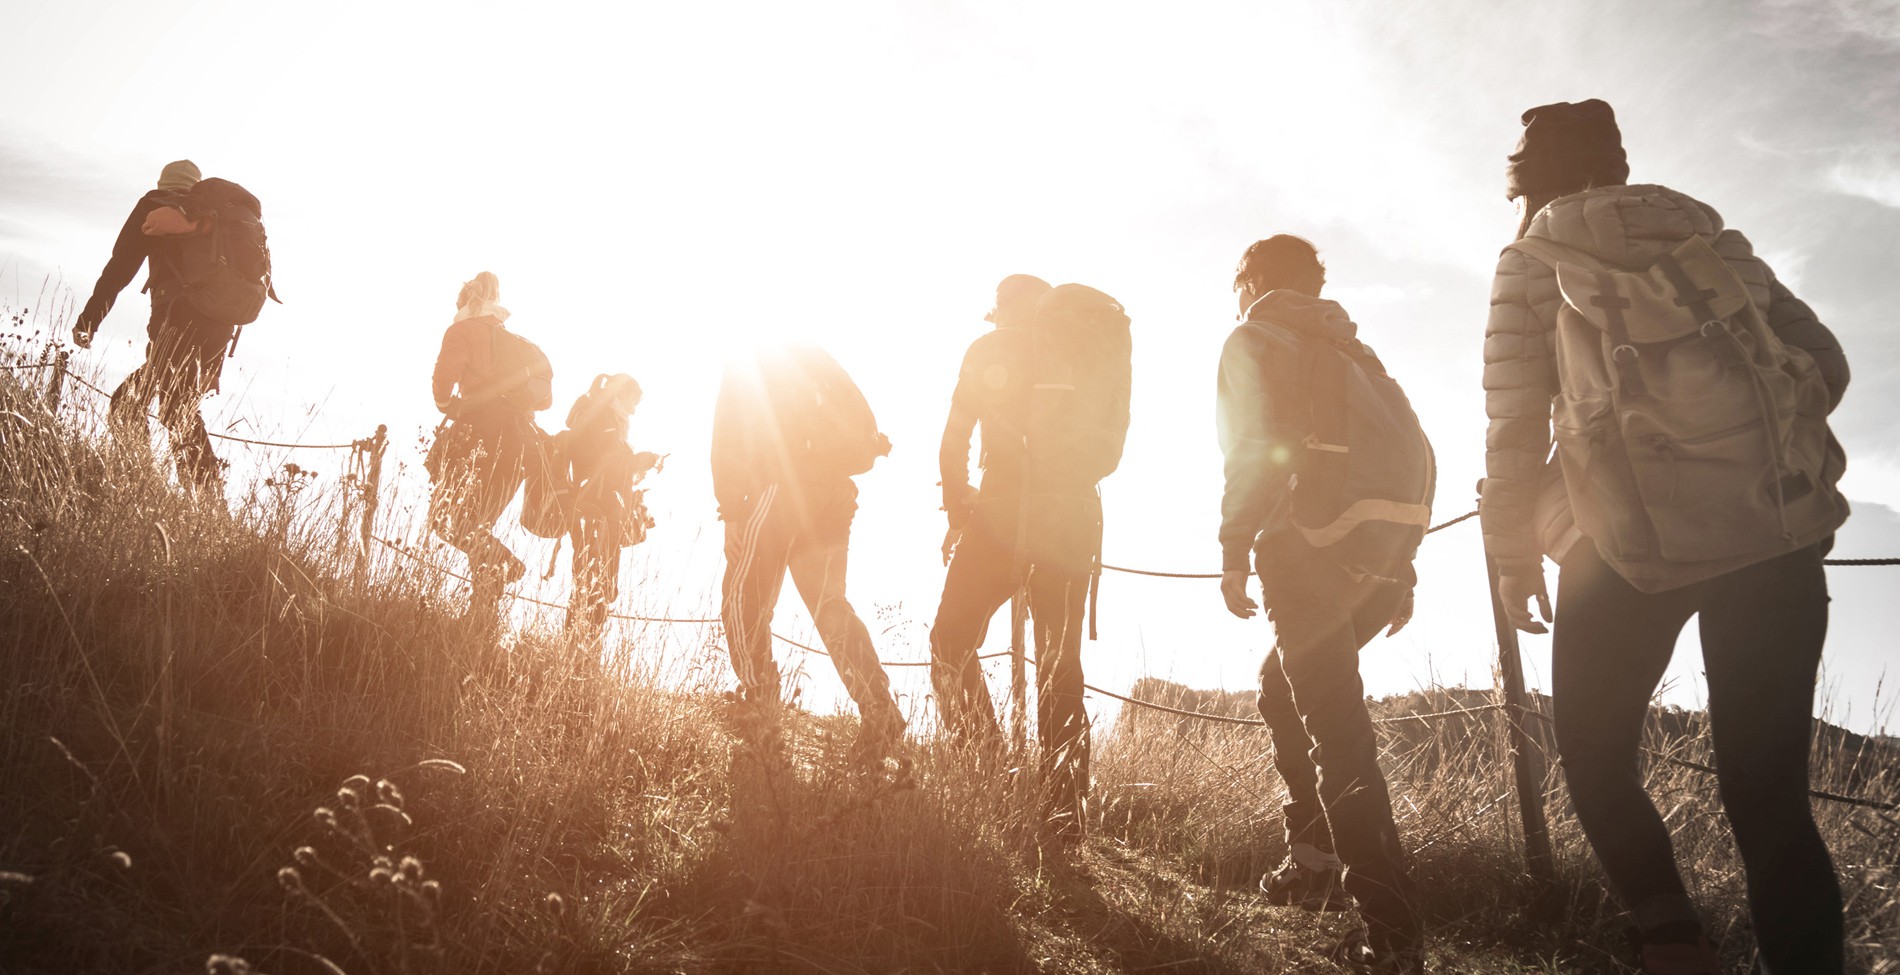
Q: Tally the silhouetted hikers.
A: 7